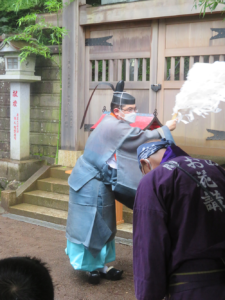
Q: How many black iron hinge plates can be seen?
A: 4